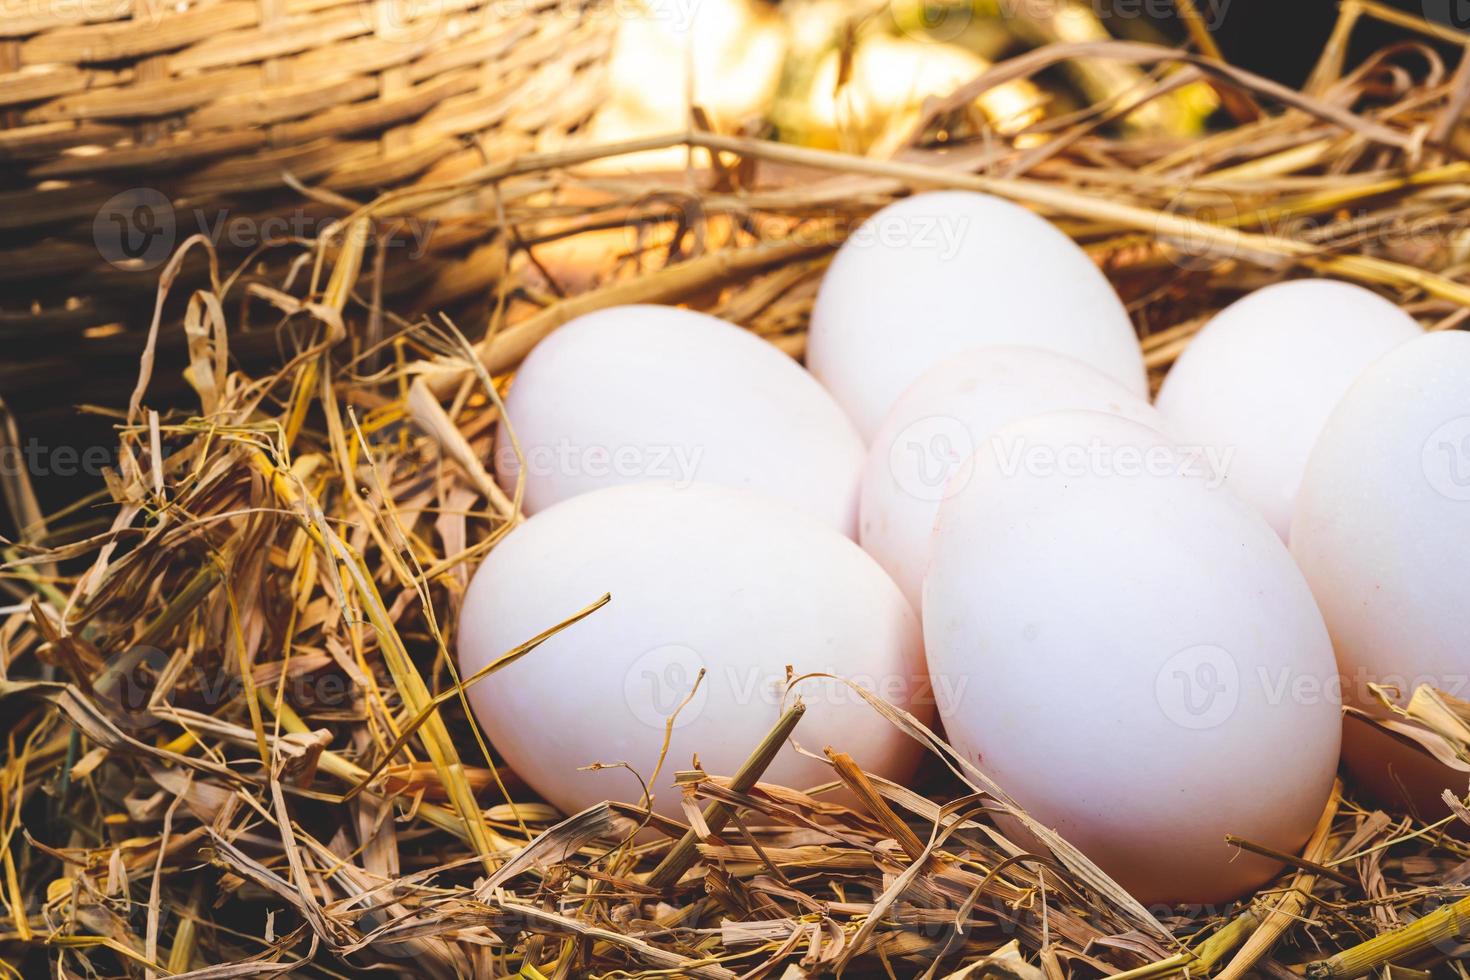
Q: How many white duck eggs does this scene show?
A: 7